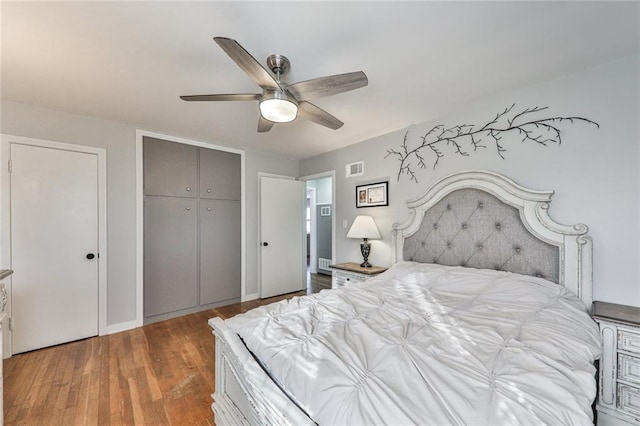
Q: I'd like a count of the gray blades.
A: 5